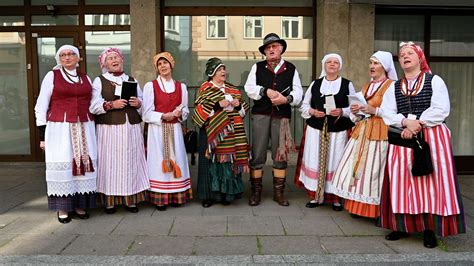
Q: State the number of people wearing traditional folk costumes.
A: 8